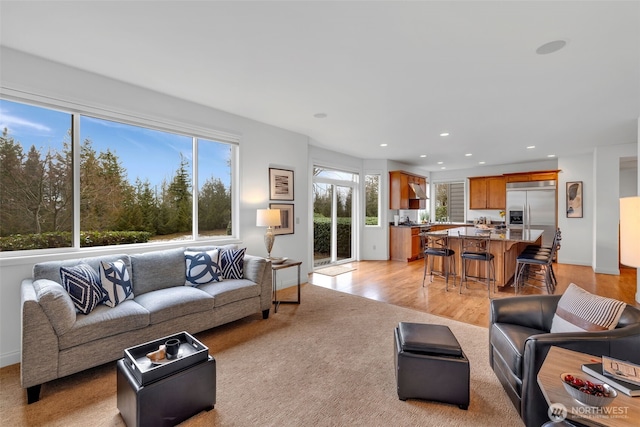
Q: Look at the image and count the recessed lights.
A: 9